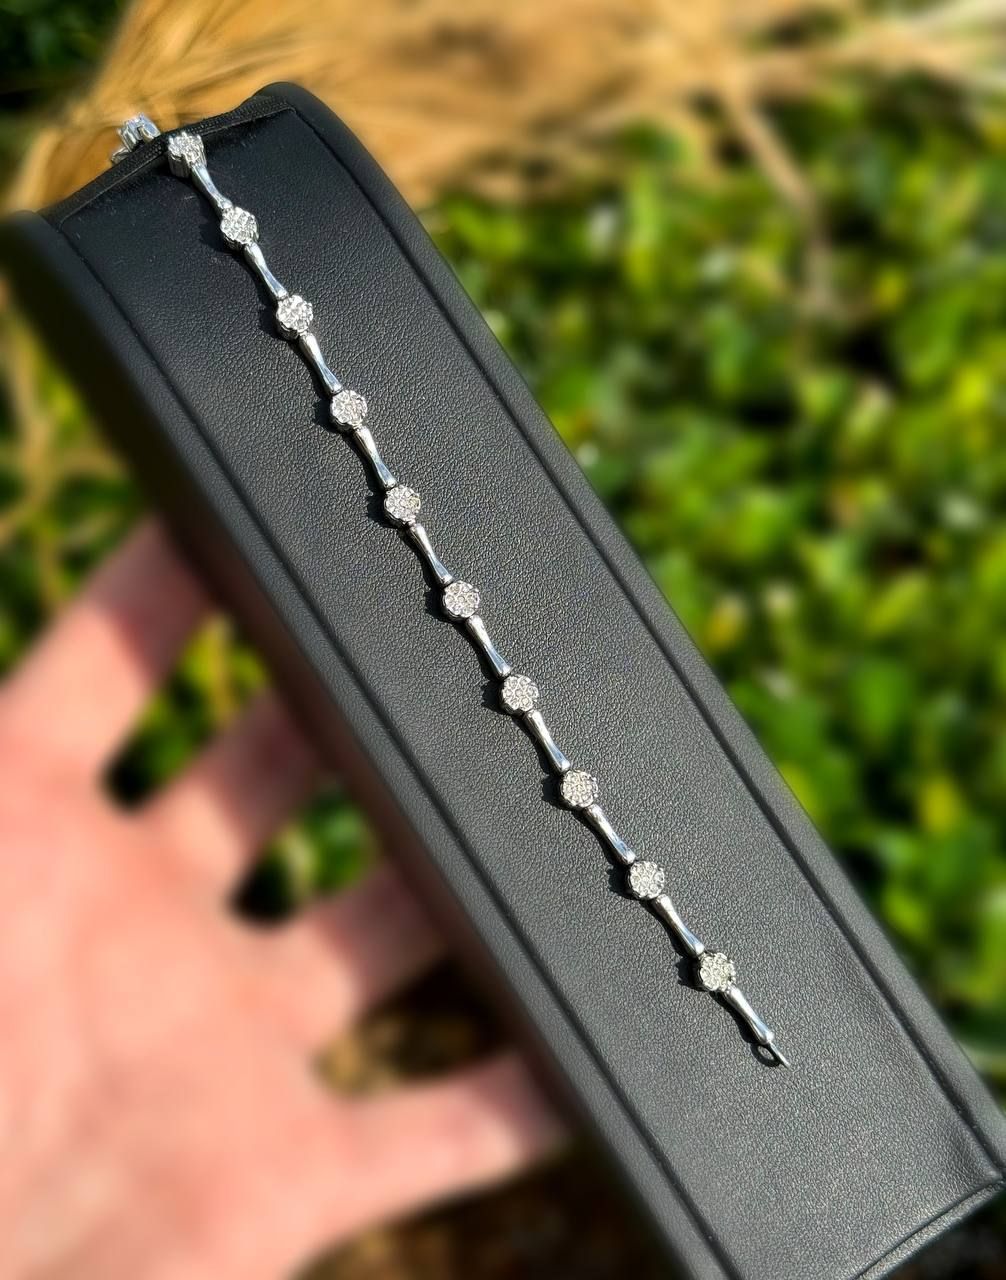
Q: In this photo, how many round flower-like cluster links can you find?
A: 10